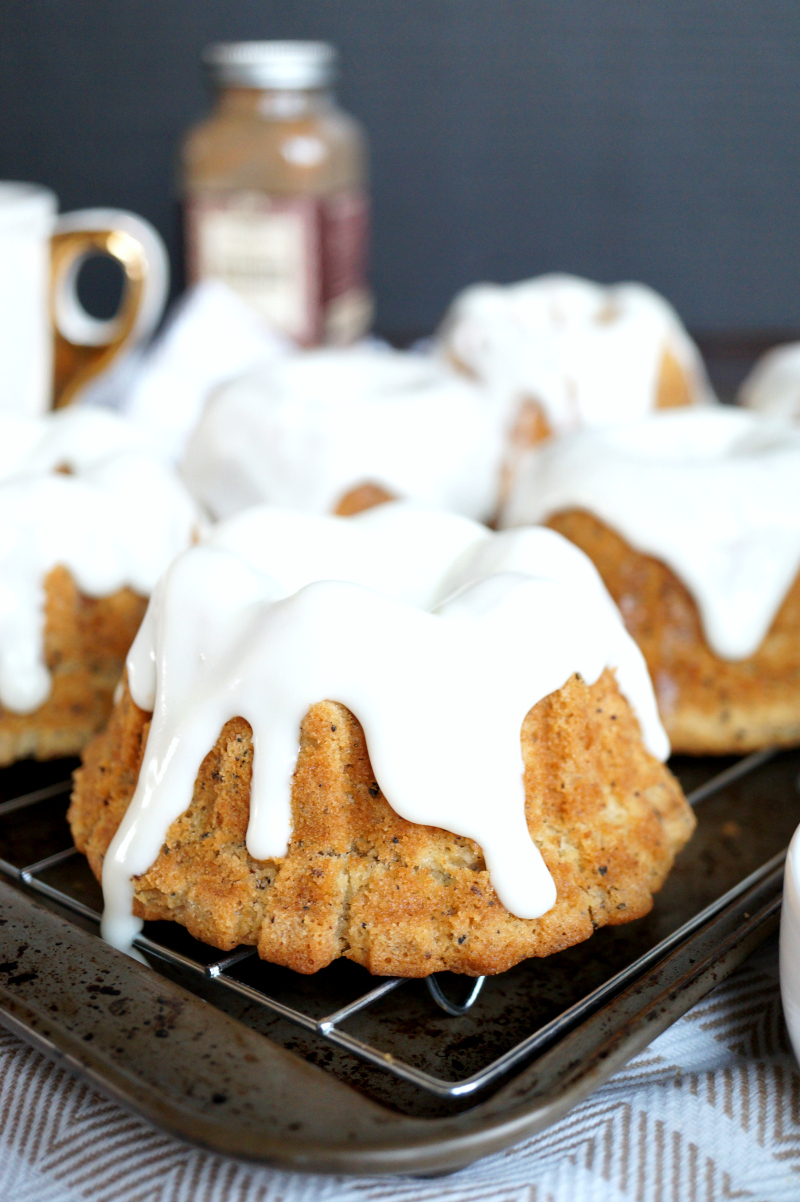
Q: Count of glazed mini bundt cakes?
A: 6